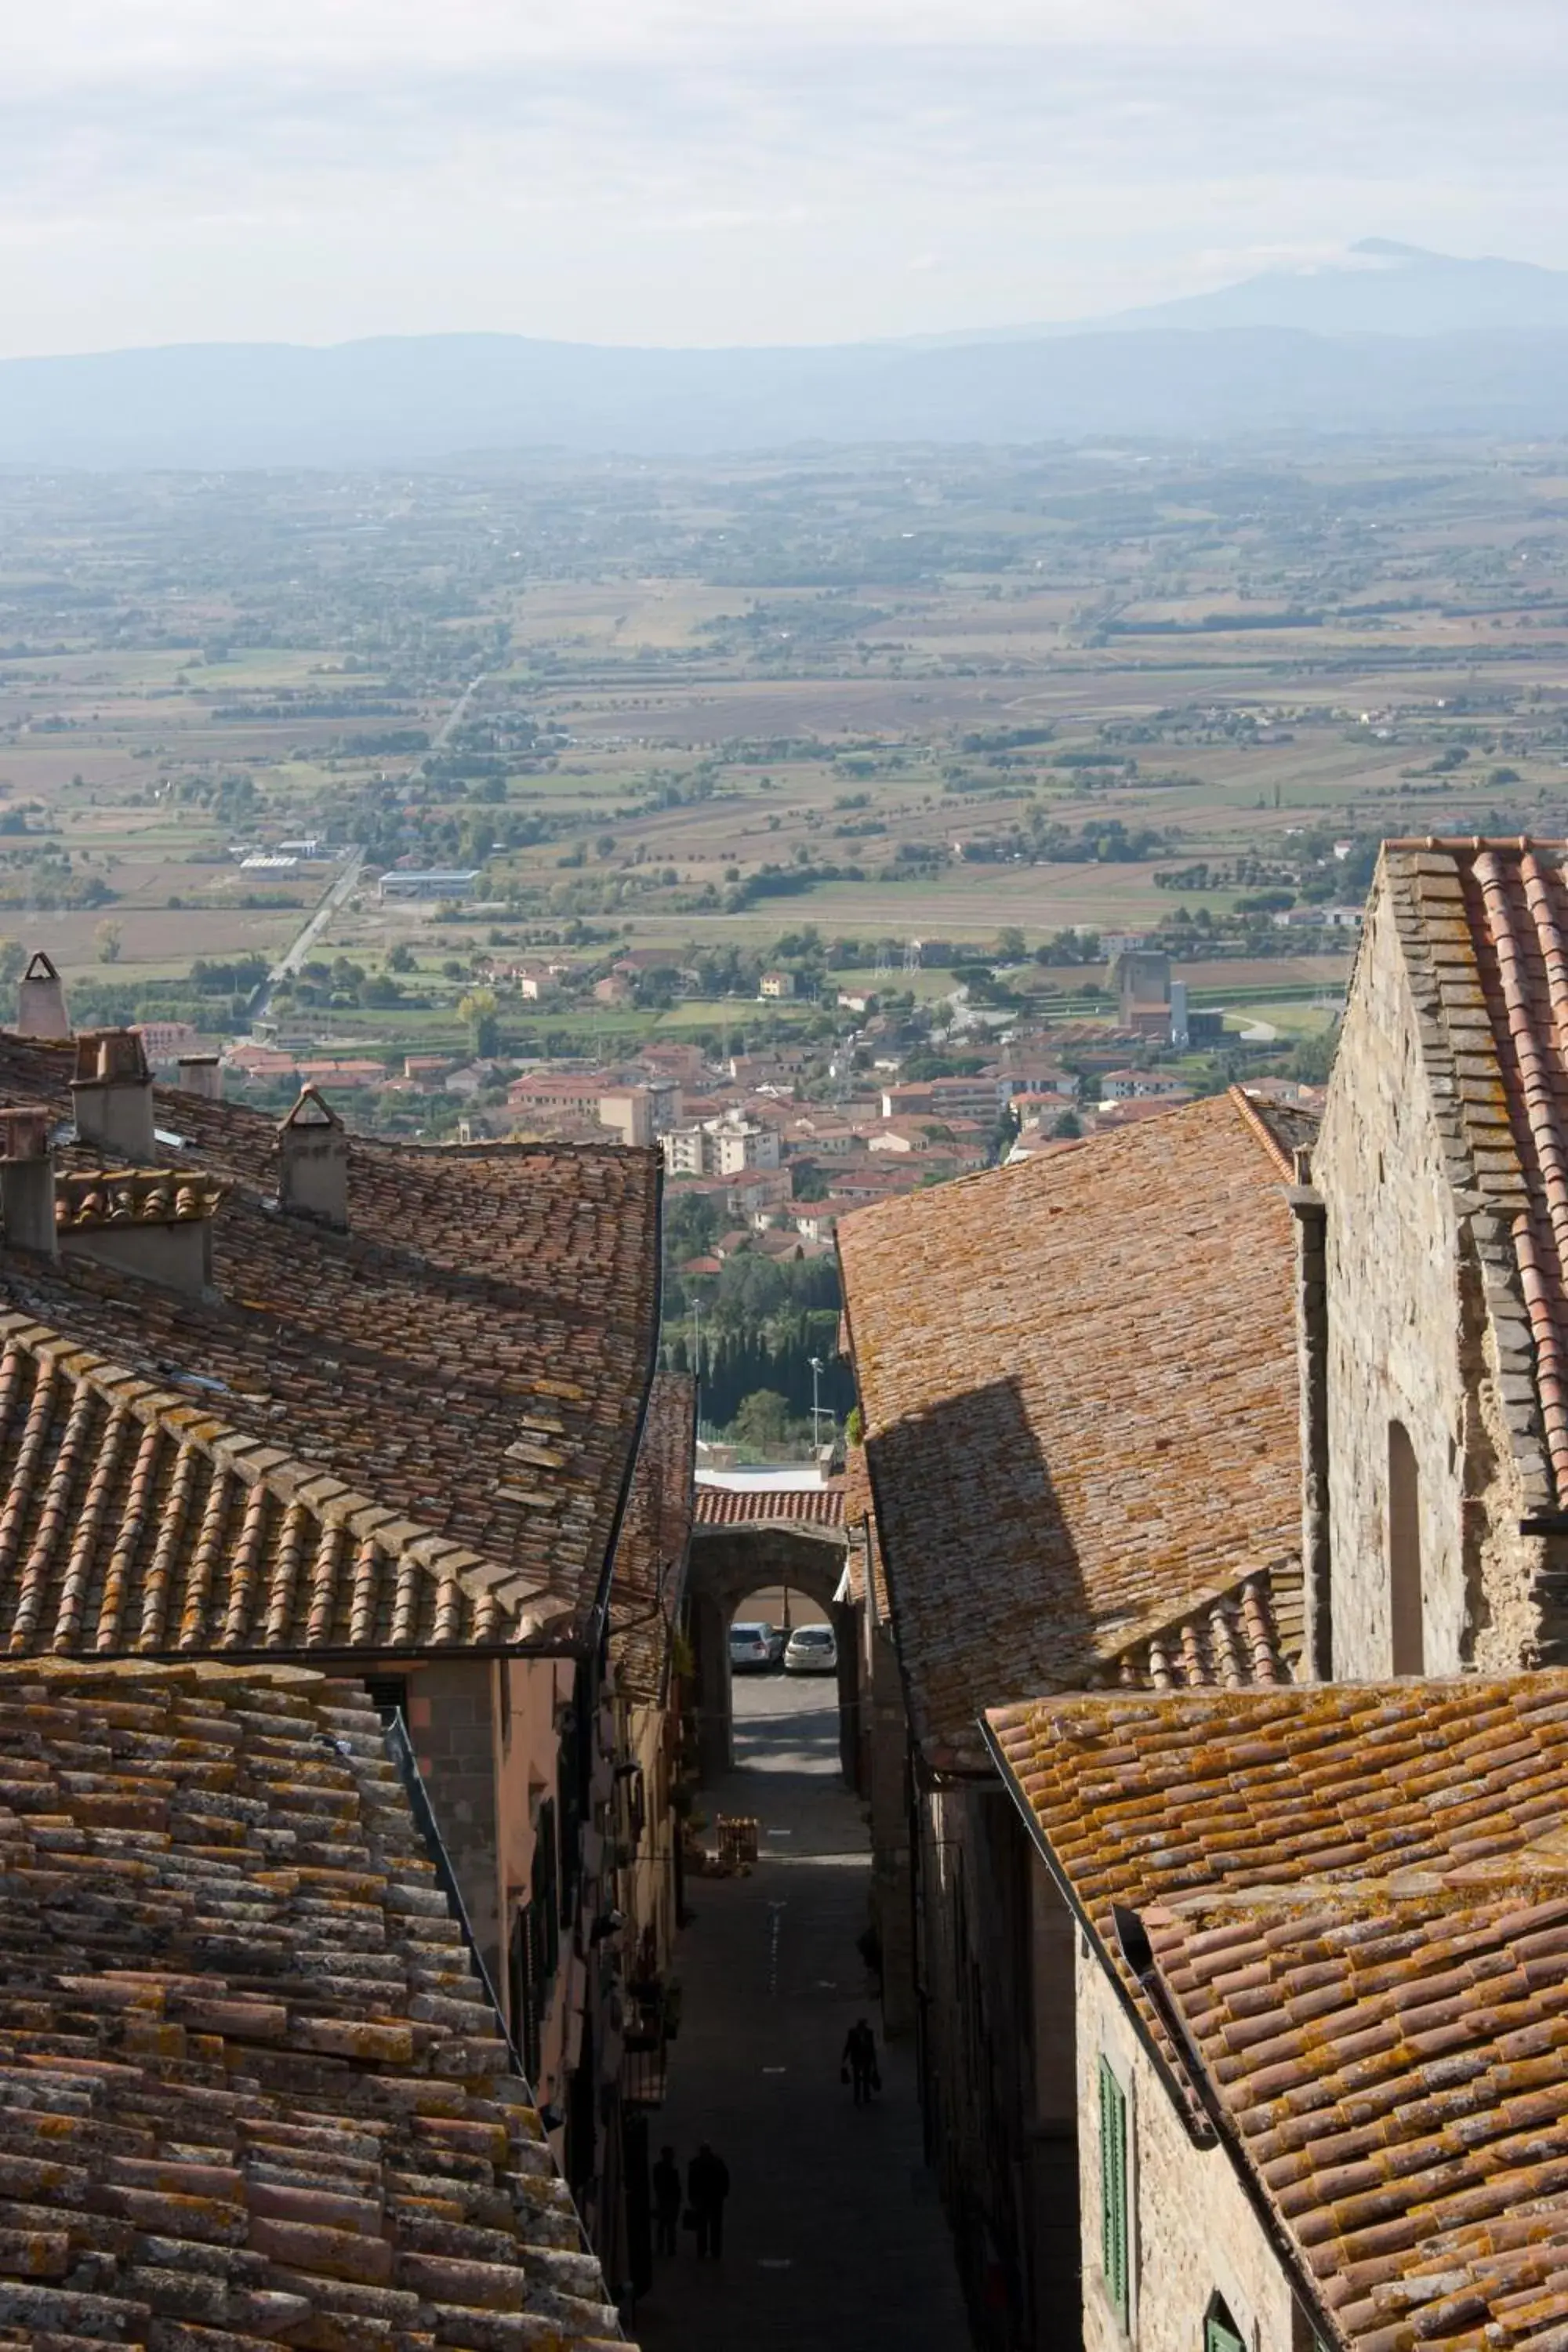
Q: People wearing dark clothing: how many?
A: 3